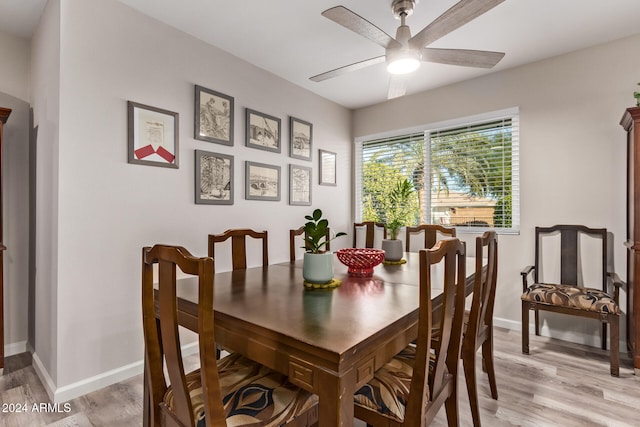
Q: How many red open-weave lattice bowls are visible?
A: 1